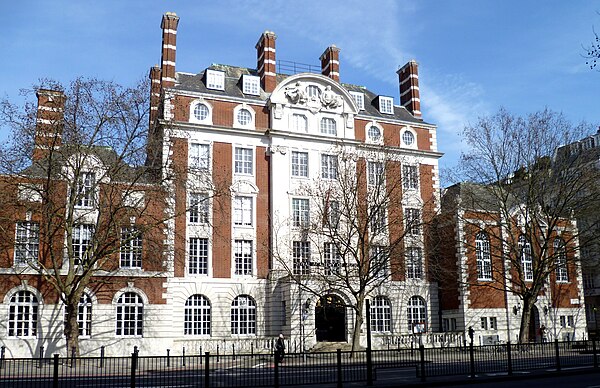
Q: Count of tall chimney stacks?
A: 6